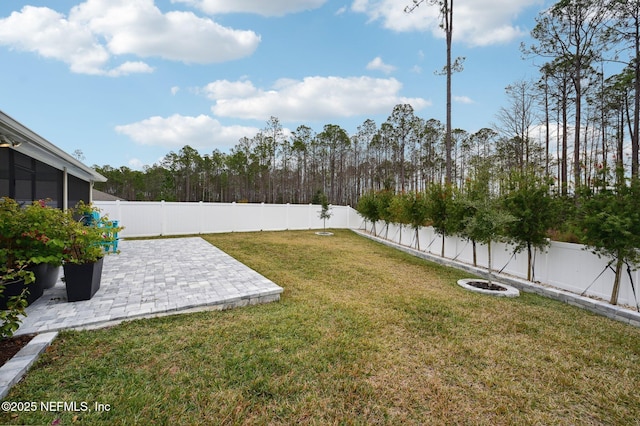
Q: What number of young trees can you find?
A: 11